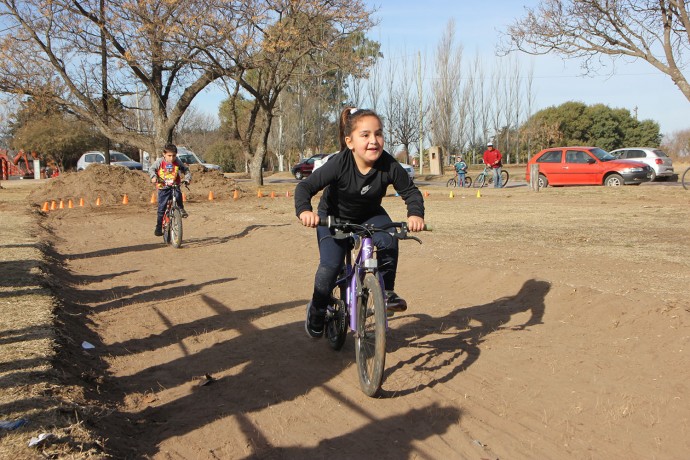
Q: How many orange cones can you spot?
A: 15